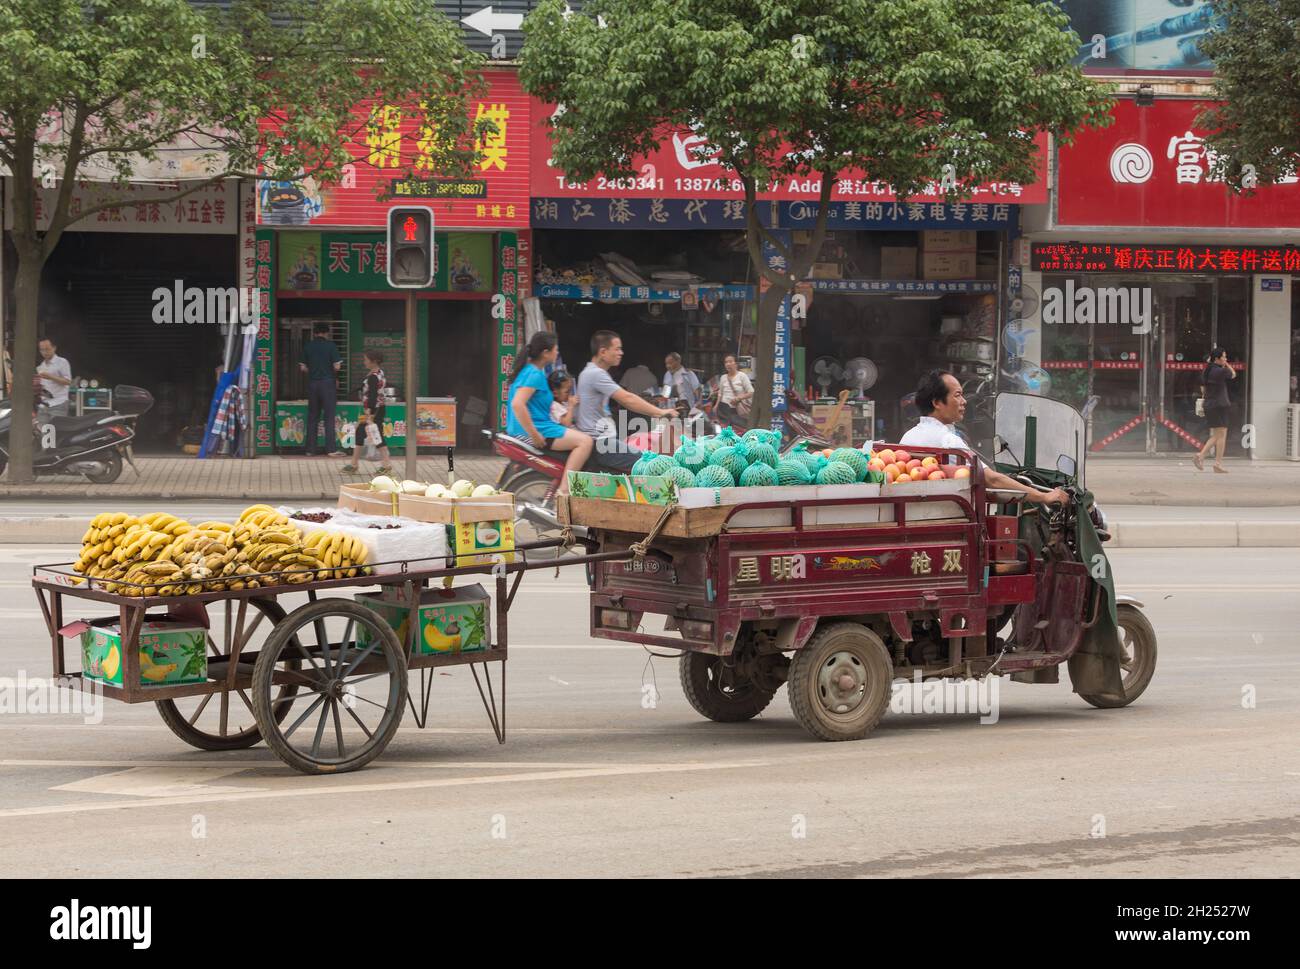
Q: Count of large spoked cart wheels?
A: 2